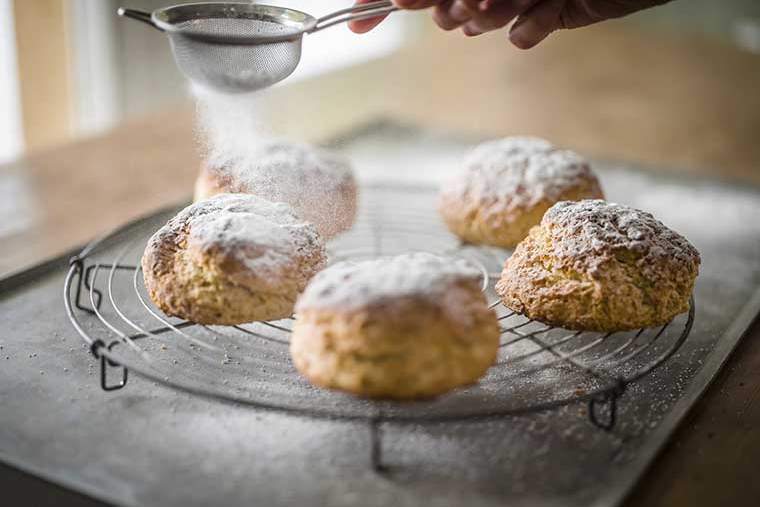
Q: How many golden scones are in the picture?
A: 5